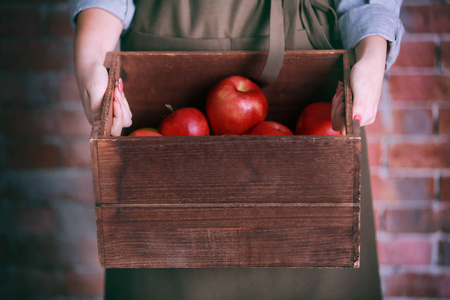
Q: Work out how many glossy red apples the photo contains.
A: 5